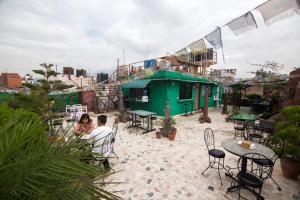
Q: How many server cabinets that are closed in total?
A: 0